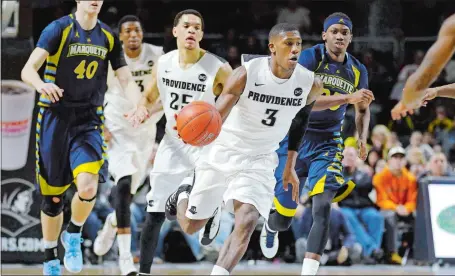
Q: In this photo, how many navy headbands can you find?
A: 1